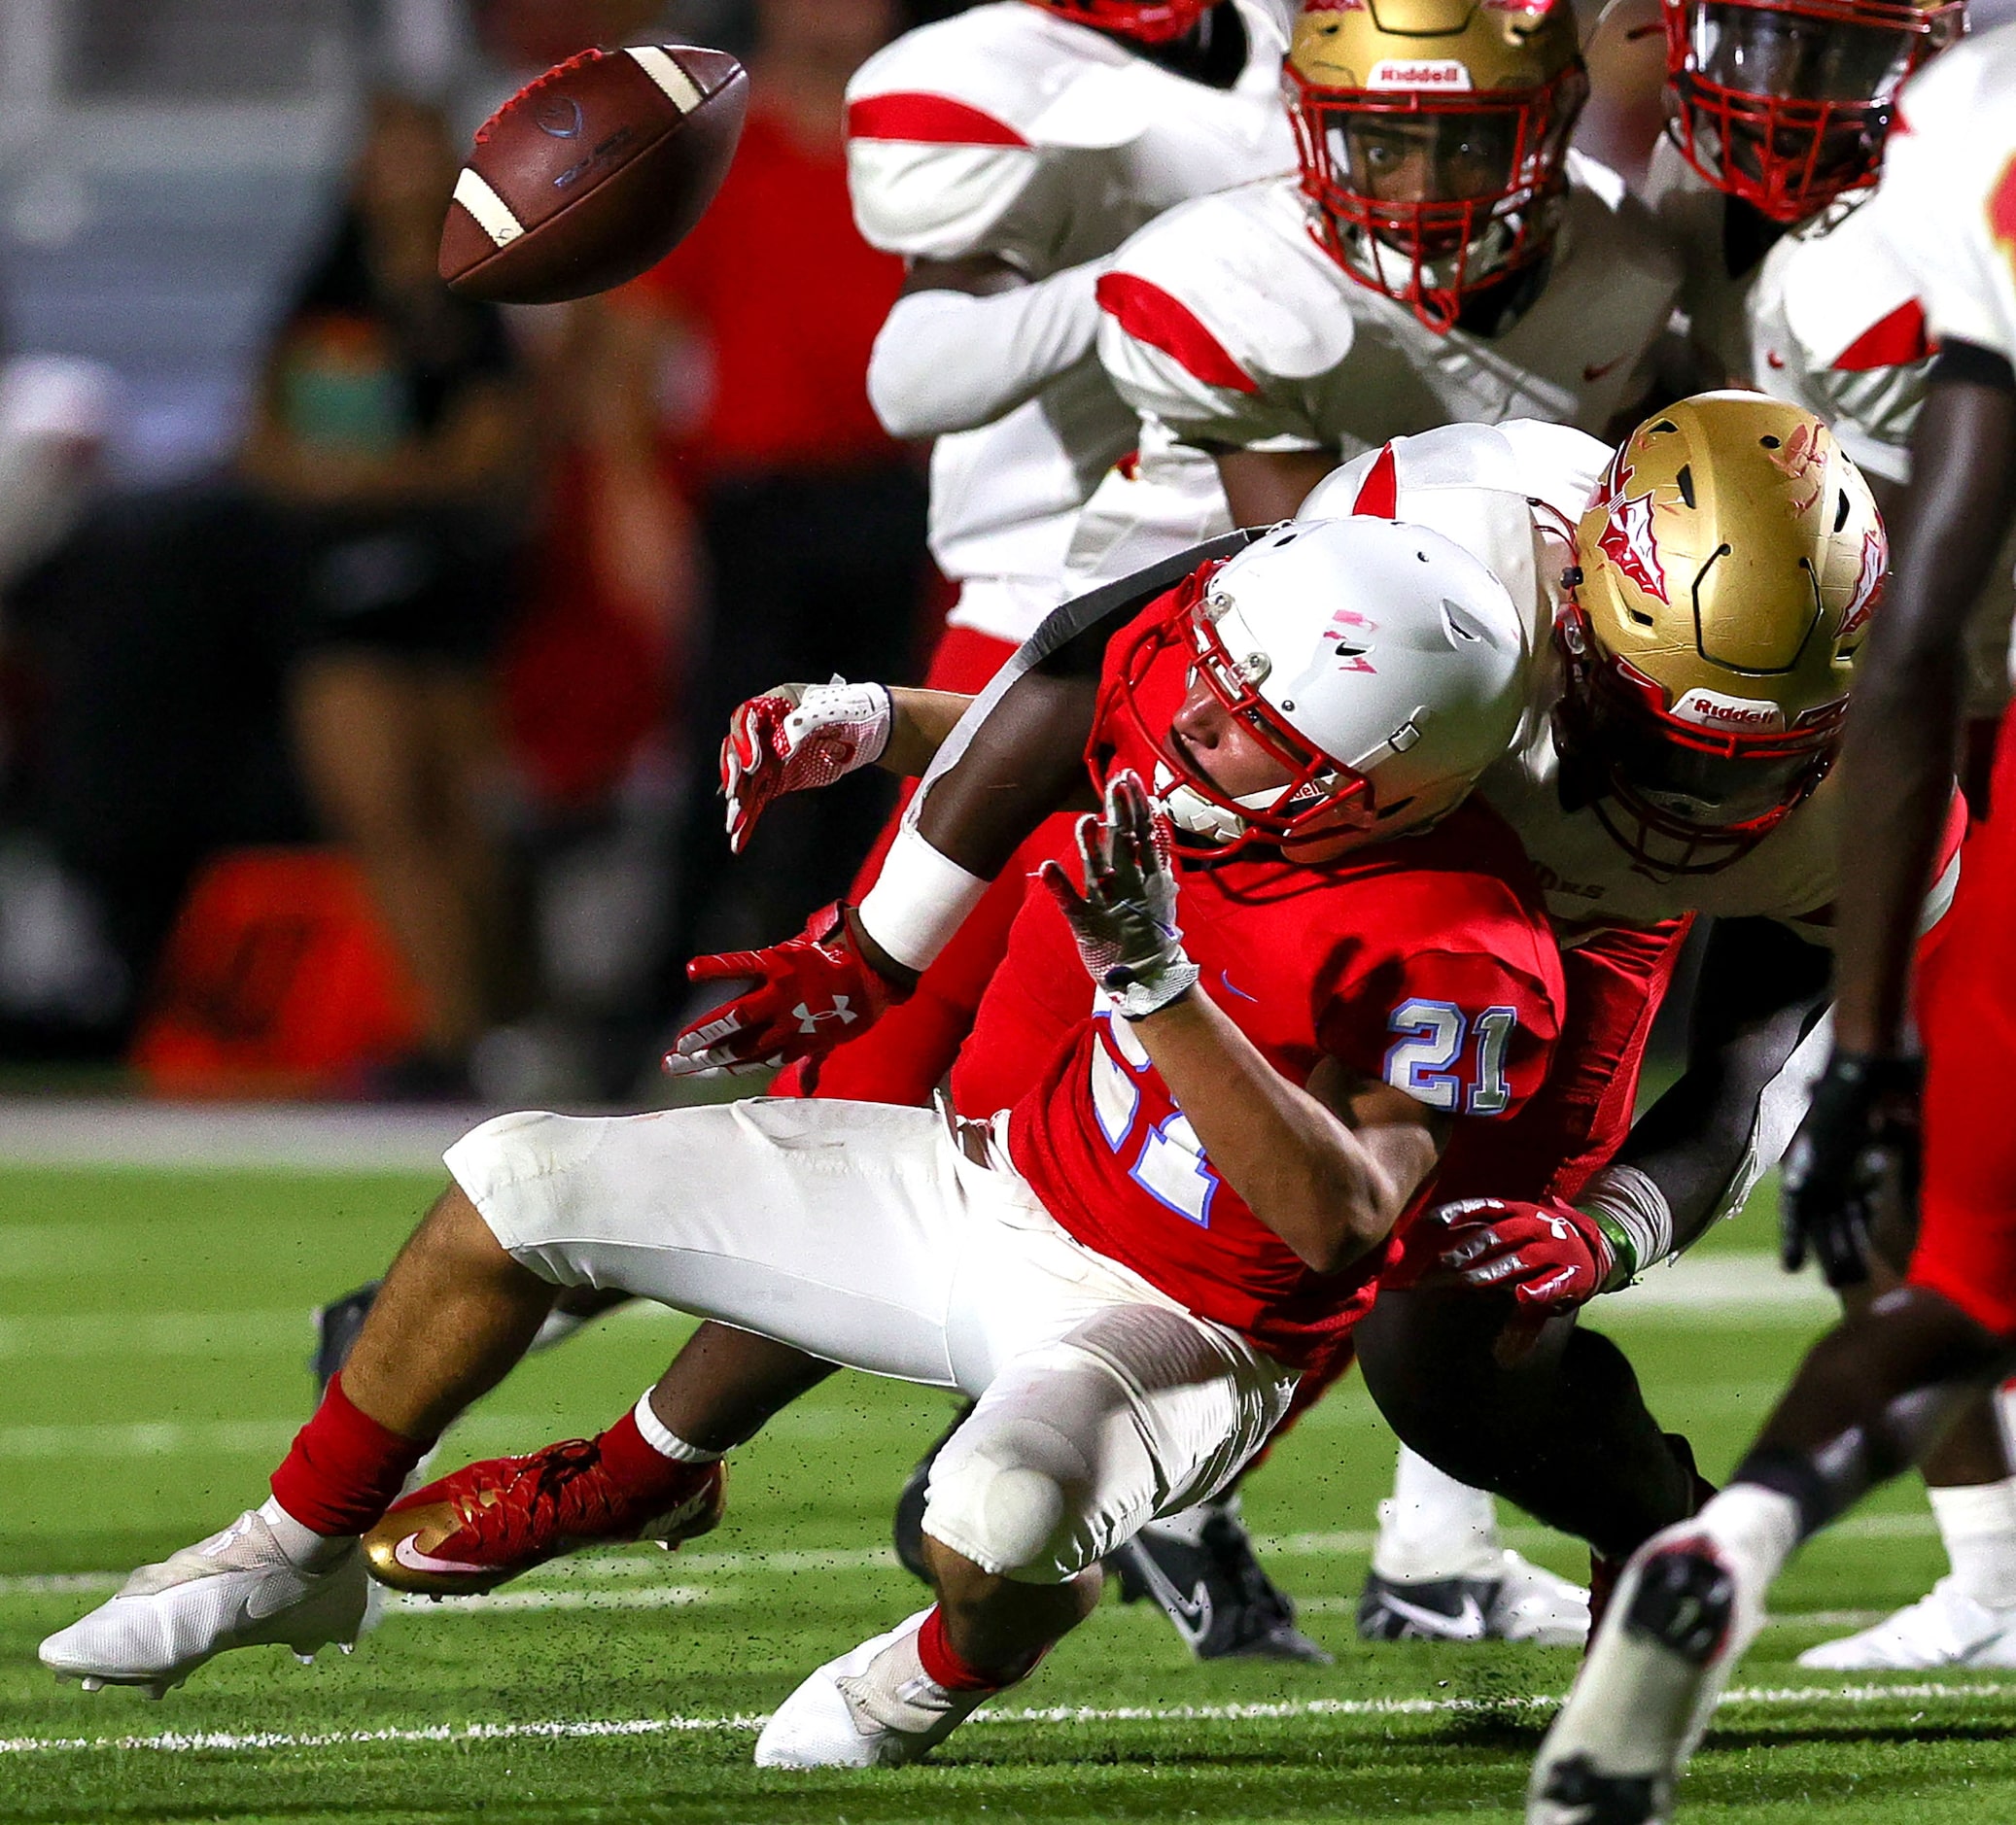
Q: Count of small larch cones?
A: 0